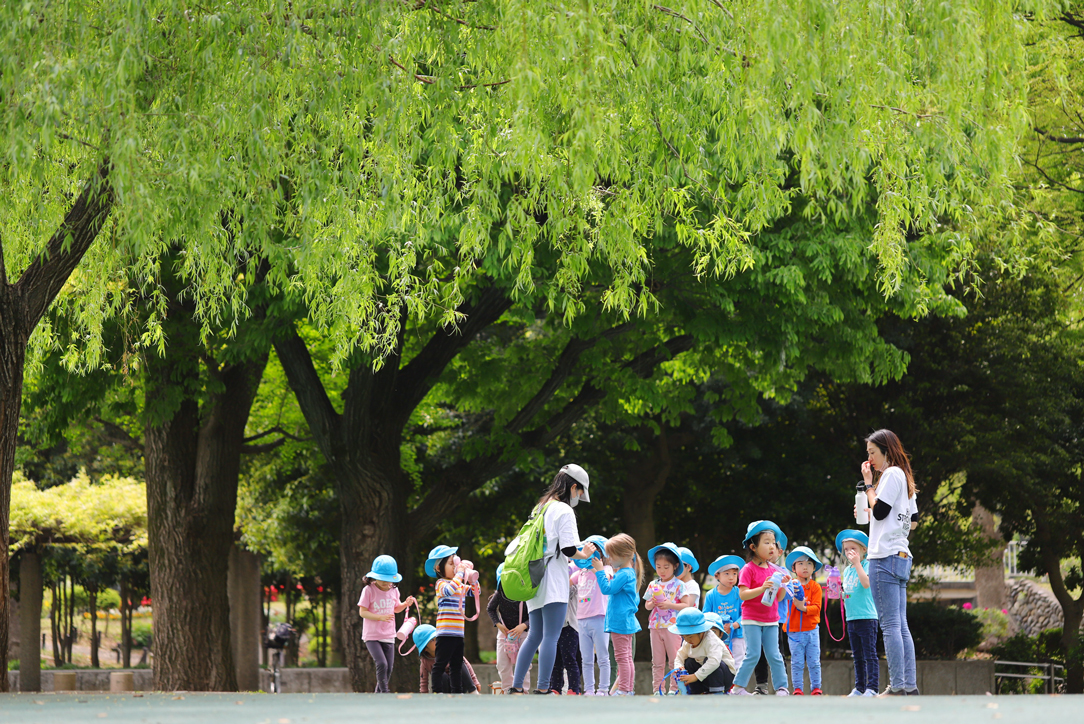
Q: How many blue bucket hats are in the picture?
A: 15